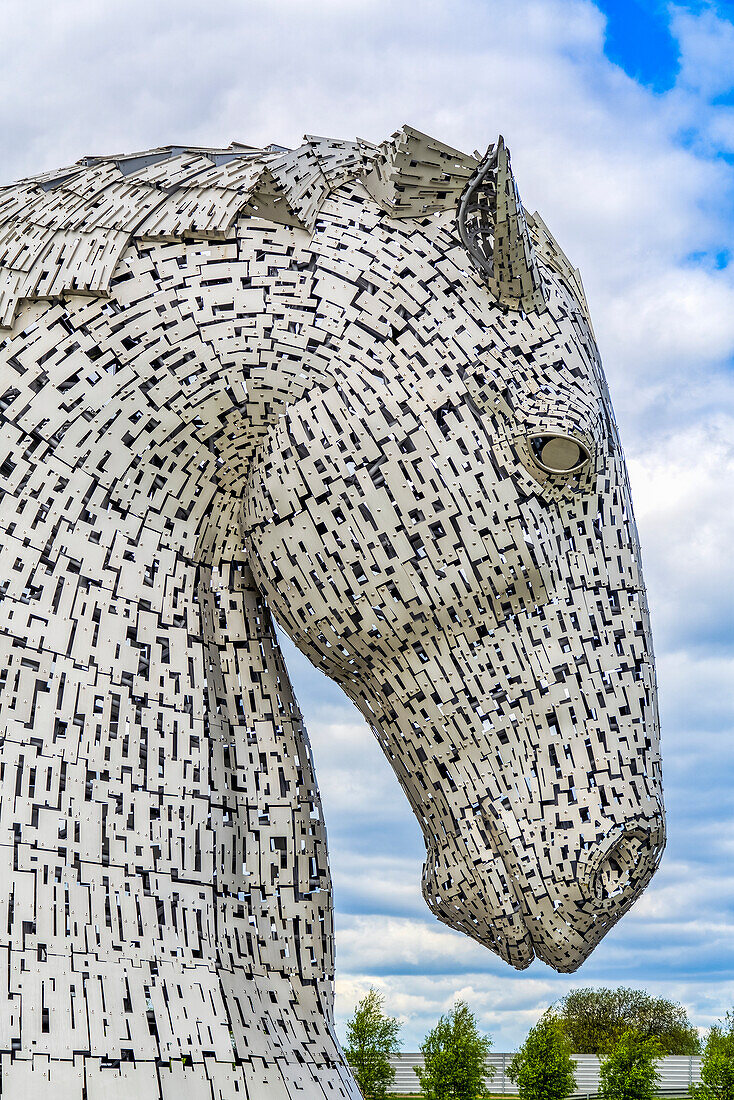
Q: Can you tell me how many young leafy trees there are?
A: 5